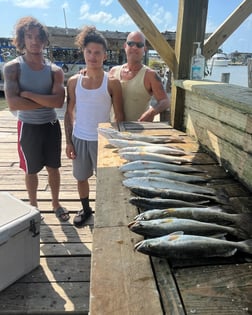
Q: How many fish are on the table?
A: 12